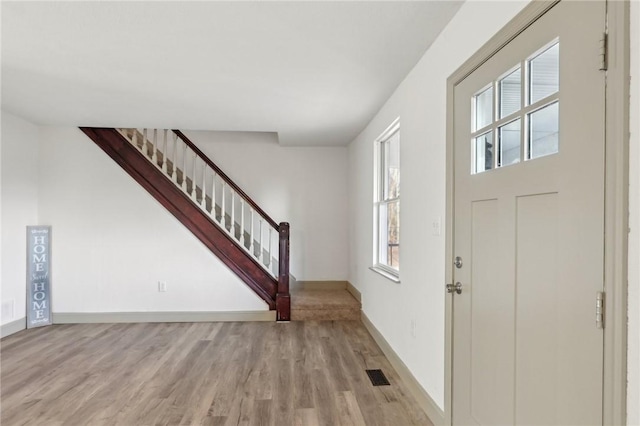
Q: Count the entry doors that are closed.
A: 1